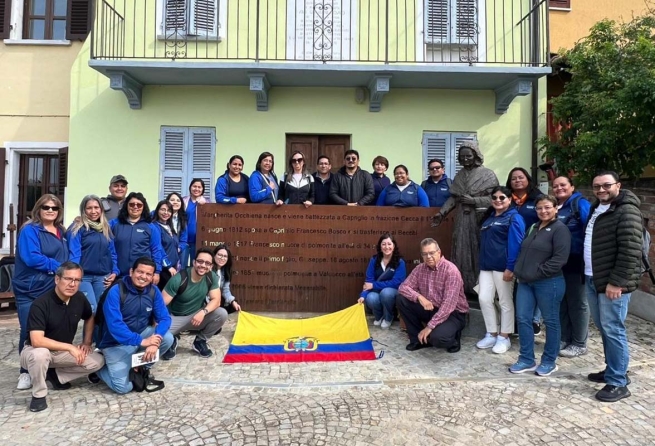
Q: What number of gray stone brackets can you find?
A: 4